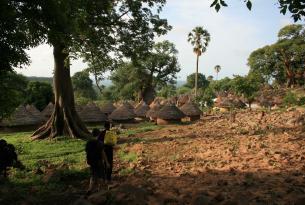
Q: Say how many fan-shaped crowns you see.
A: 2